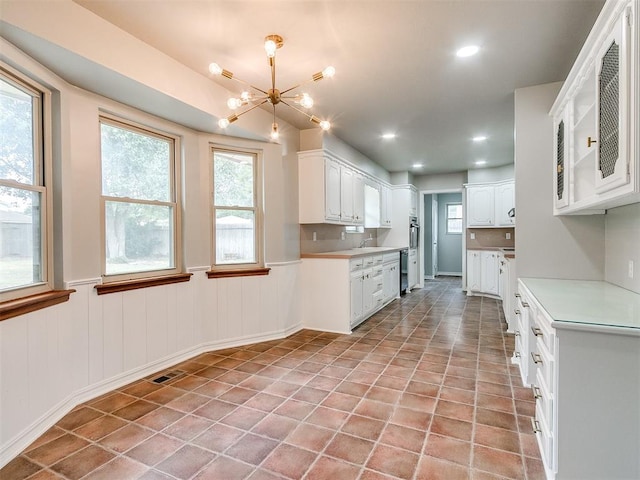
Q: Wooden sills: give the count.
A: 3